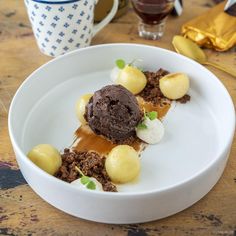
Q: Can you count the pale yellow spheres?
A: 5